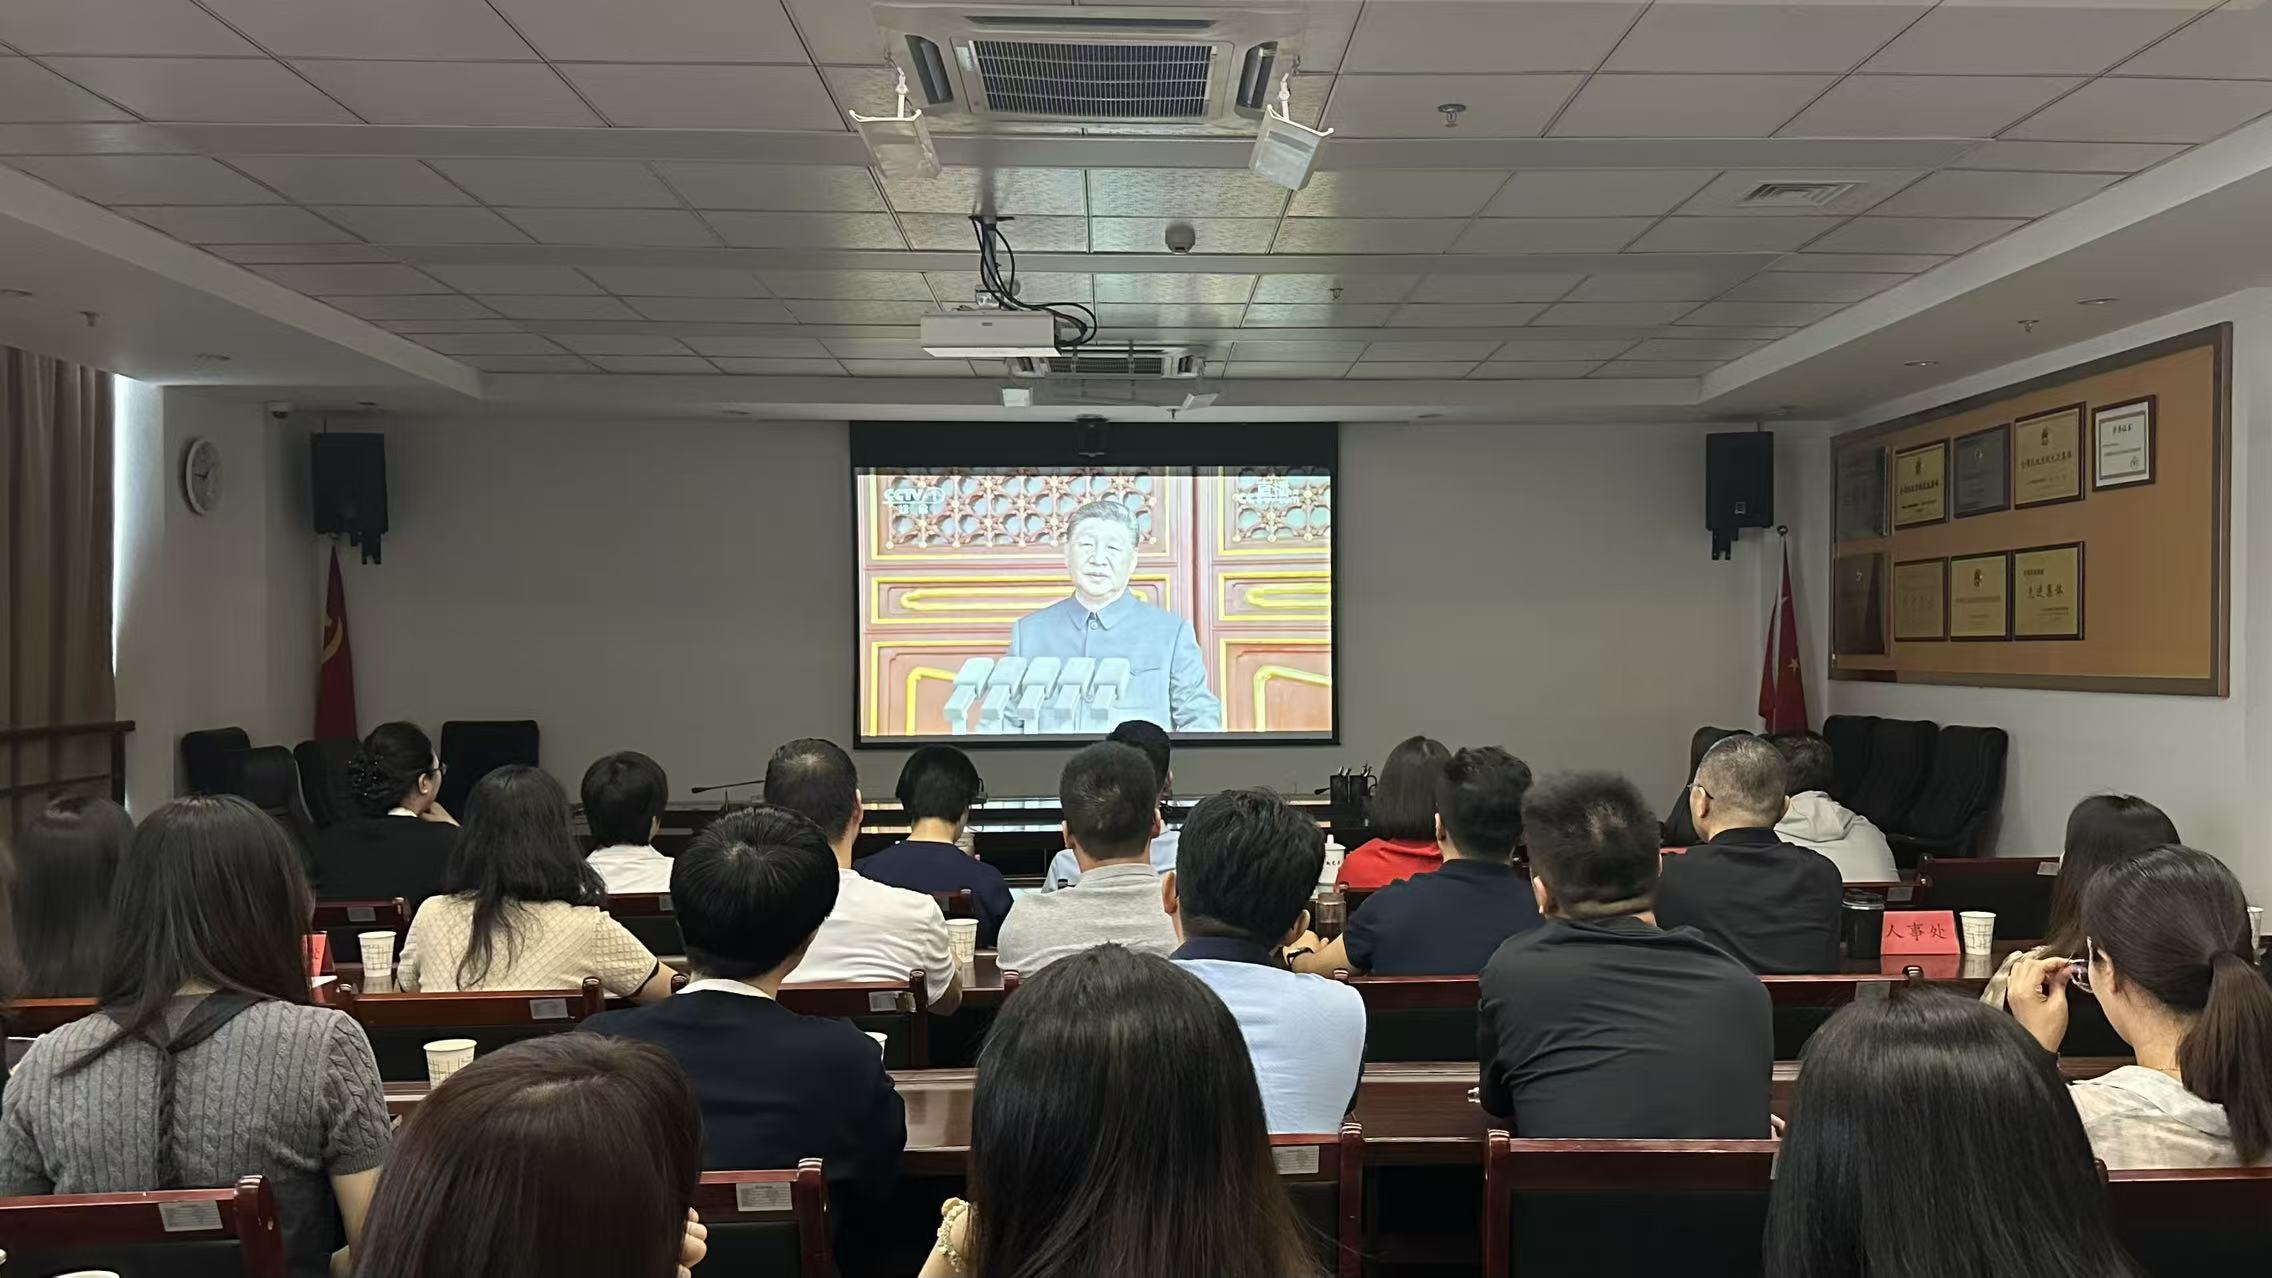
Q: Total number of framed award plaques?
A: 9